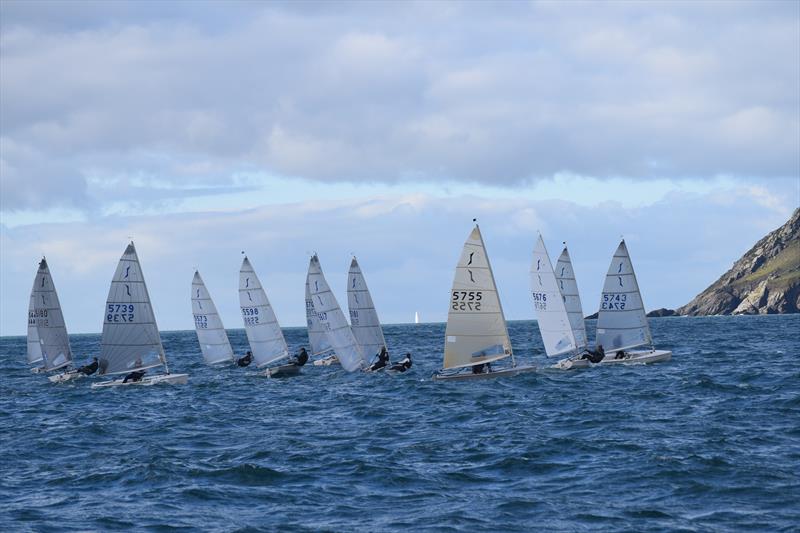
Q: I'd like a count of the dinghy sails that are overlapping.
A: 7